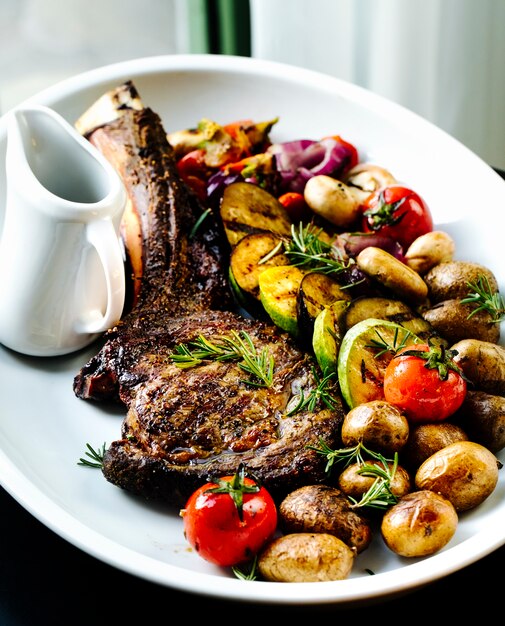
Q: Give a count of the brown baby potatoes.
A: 11